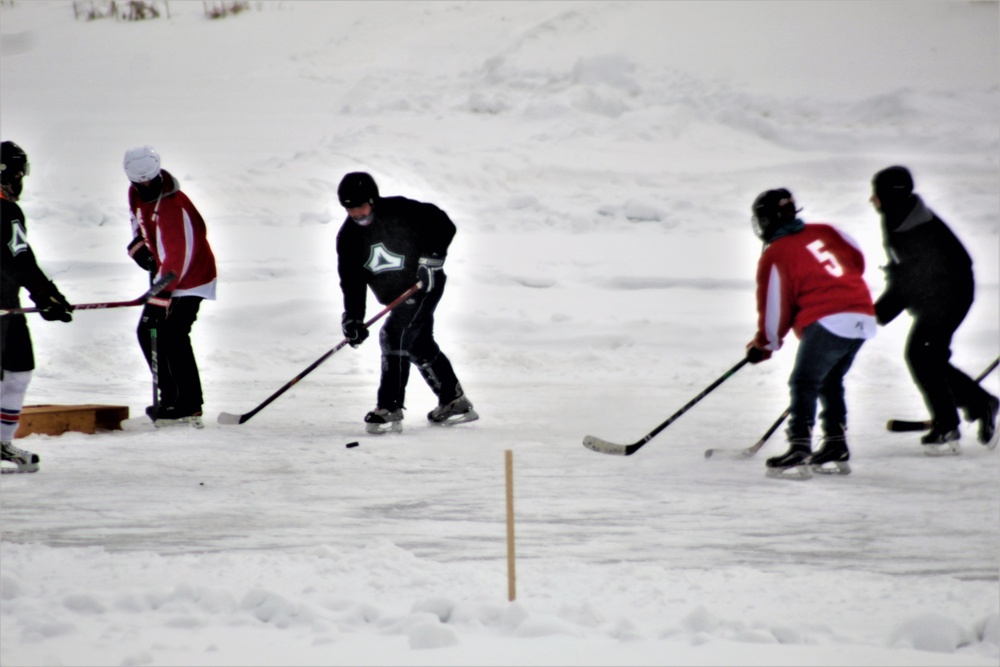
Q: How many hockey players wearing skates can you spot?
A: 5